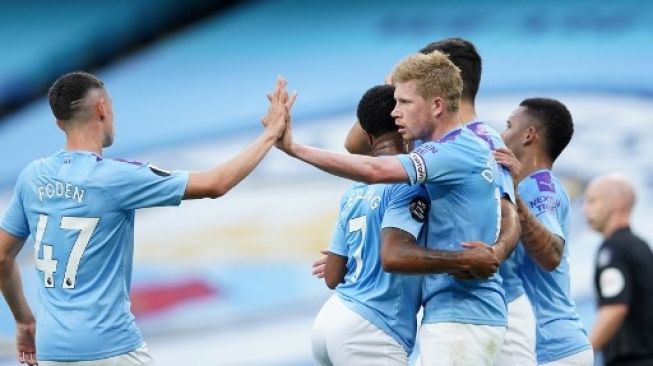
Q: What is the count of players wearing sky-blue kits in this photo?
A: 5